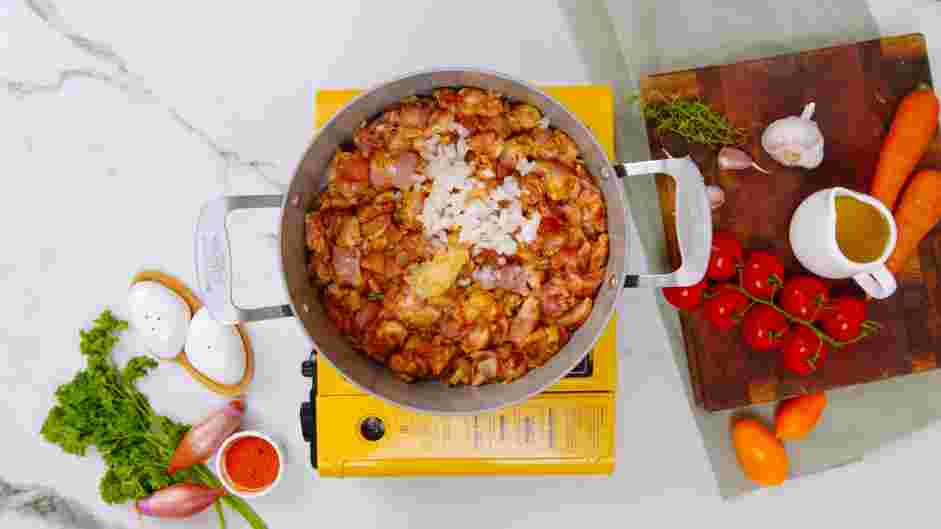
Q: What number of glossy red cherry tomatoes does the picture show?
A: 8